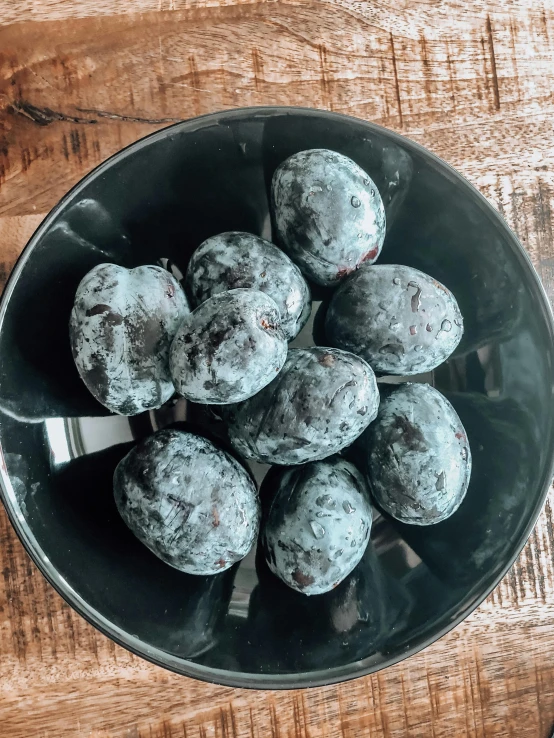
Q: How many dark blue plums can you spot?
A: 9